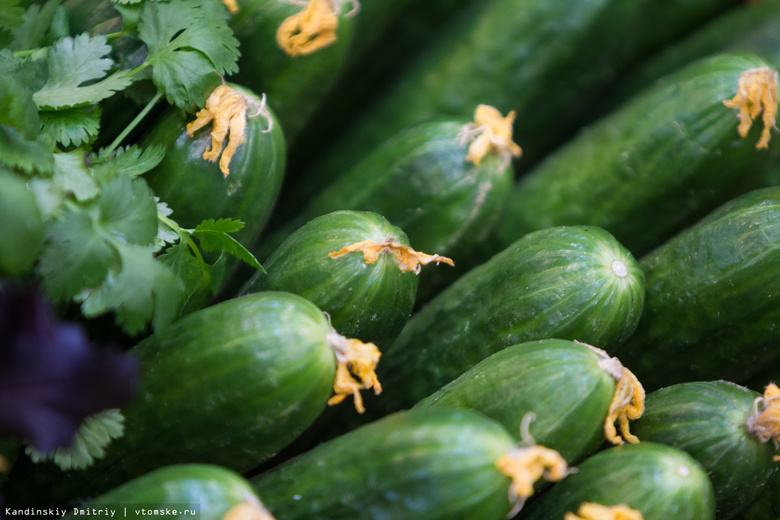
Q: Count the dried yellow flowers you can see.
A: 12